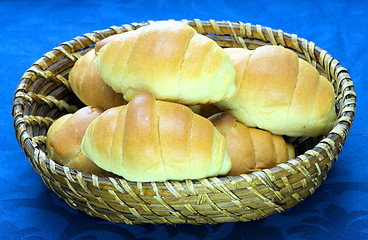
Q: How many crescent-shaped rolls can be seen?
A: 6